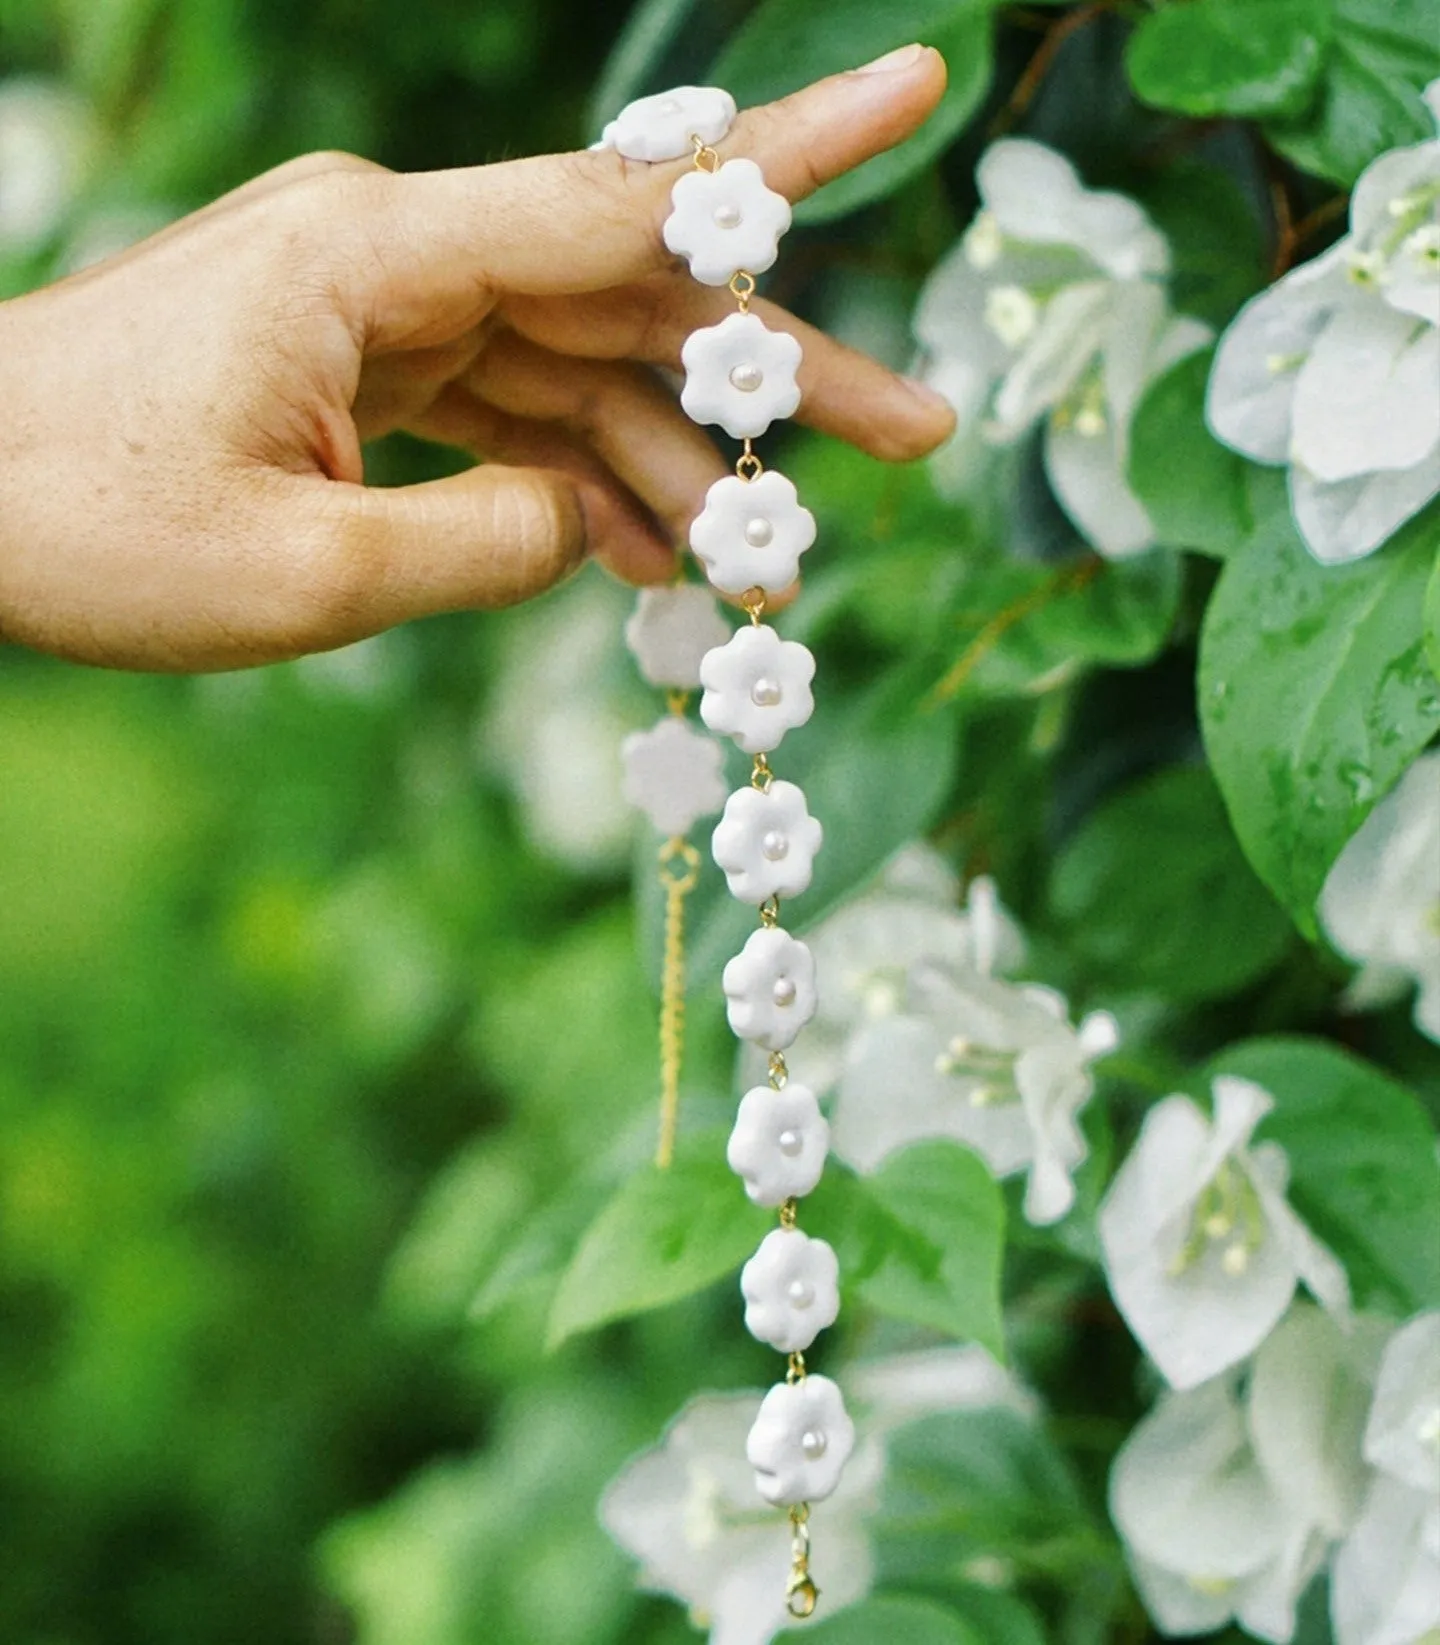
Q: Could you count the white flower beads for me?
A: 12